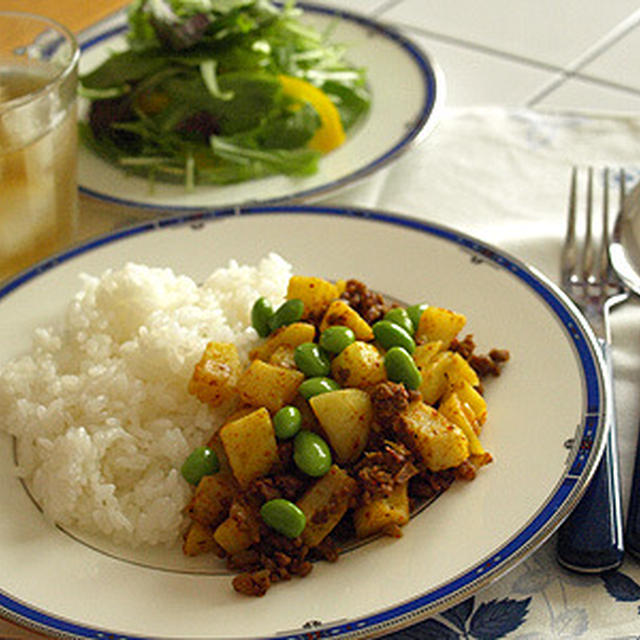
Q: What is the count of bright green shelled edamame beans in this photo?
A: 13